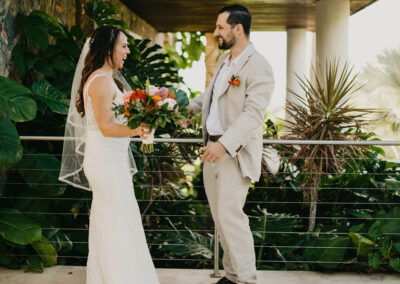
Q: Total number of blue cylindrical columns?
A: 0